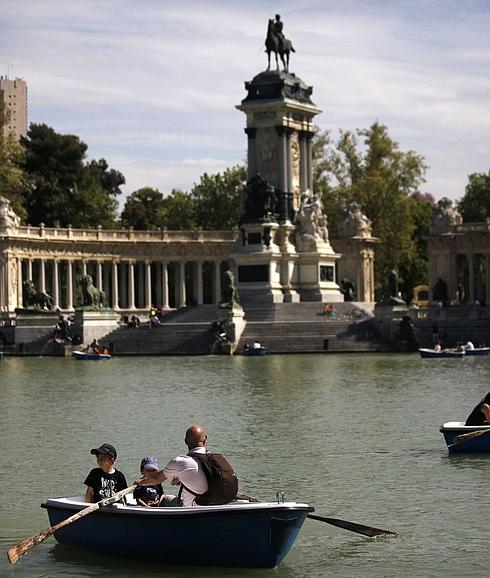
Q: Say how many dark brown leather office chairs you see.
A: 0